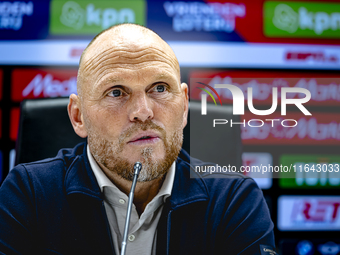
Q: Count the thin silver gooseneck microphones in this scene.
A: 1